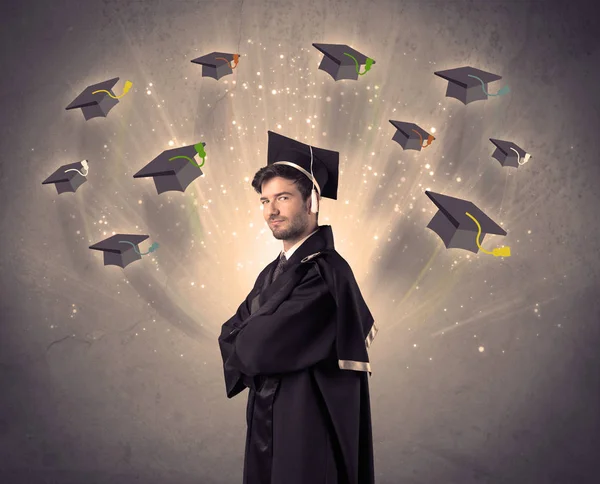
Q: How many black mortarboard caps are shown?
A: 11